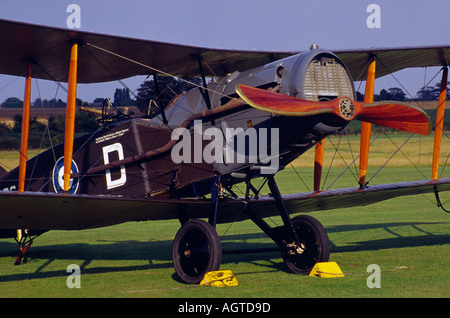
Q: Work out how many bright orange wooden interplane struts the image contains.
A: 5